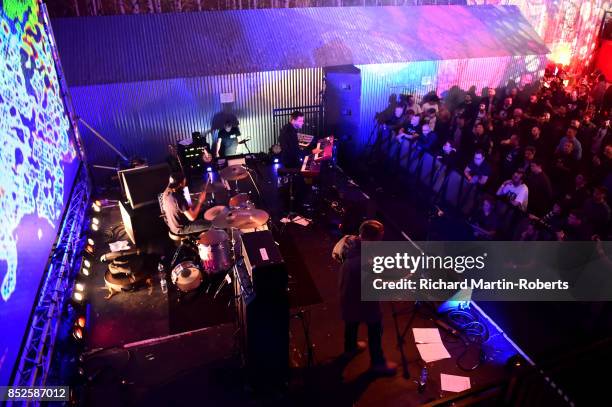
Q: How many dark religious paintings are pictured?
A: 0